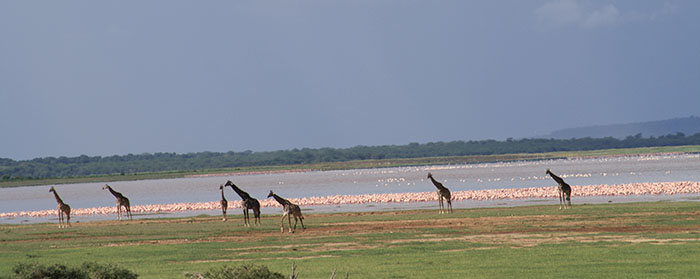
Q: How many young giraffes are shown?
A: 1